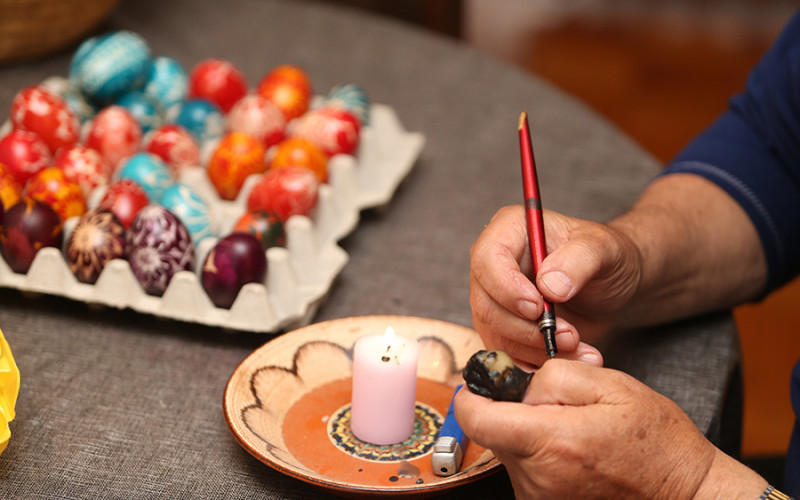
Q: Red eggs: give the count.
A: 10